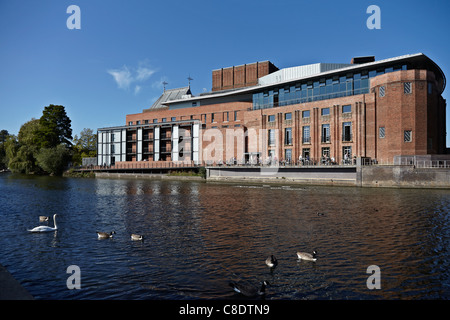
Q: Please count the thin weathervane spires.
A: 2